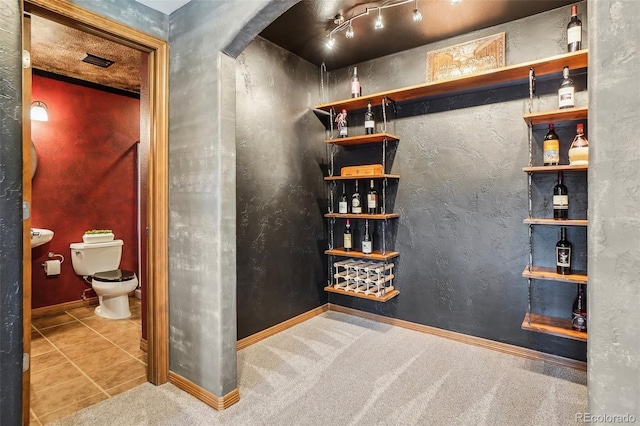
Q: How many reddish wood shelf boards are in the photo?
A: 11